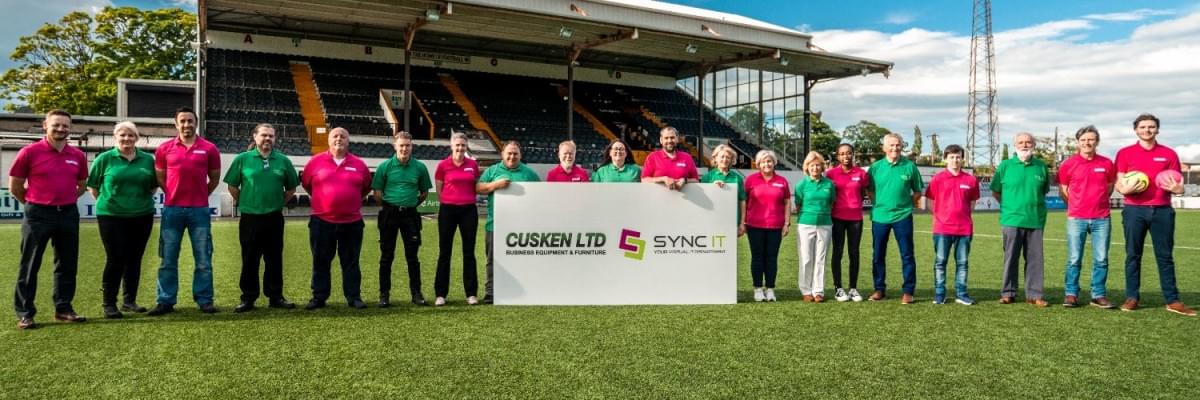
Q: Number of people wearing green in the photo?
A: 9